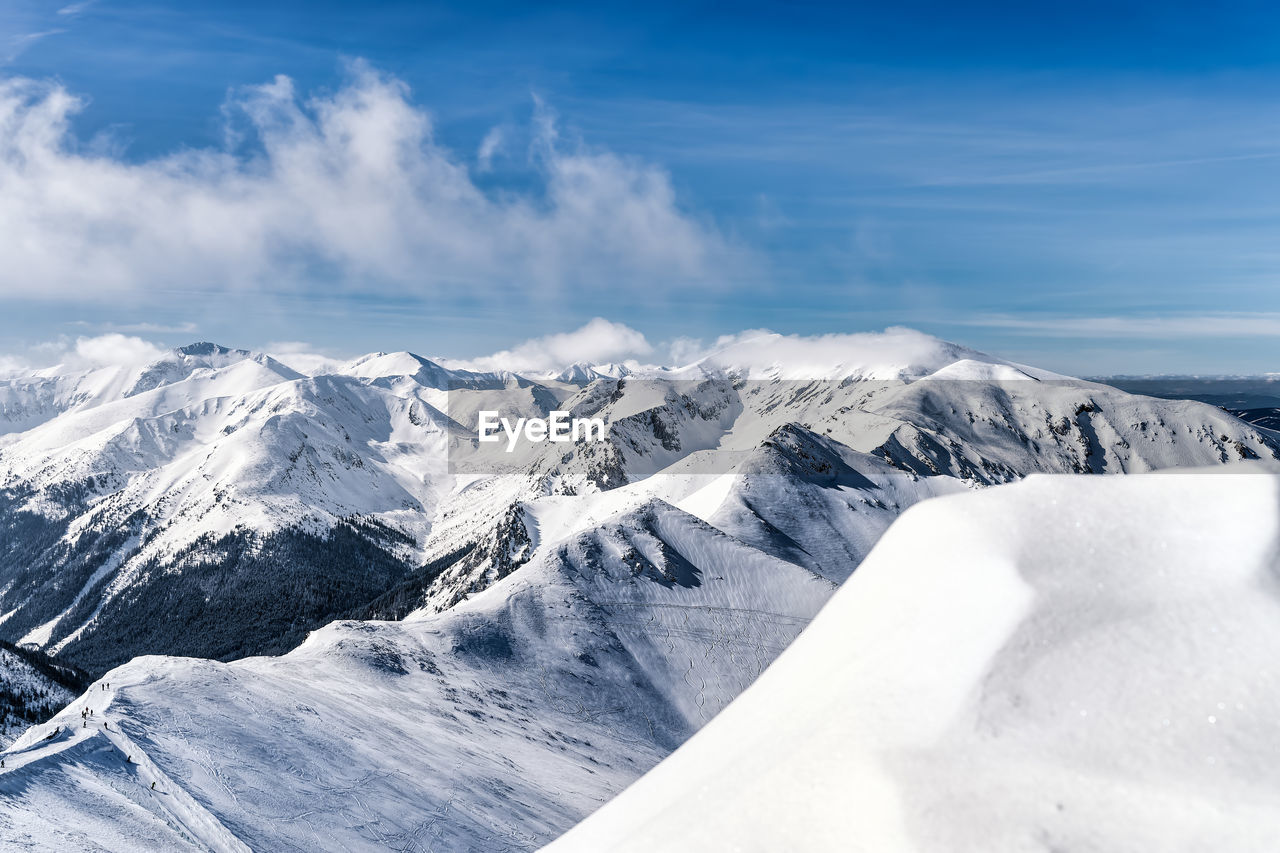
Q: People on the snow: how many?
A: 11